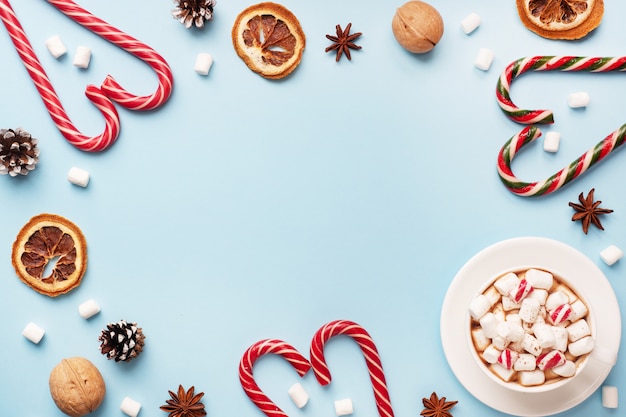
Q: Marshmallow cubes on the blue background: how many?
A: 15